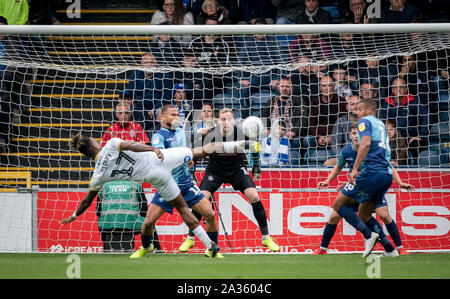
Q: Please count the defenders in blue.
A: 3